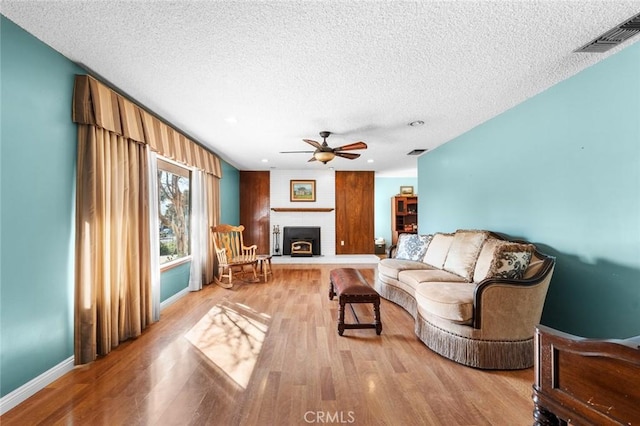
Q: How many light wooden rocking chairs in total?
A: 1